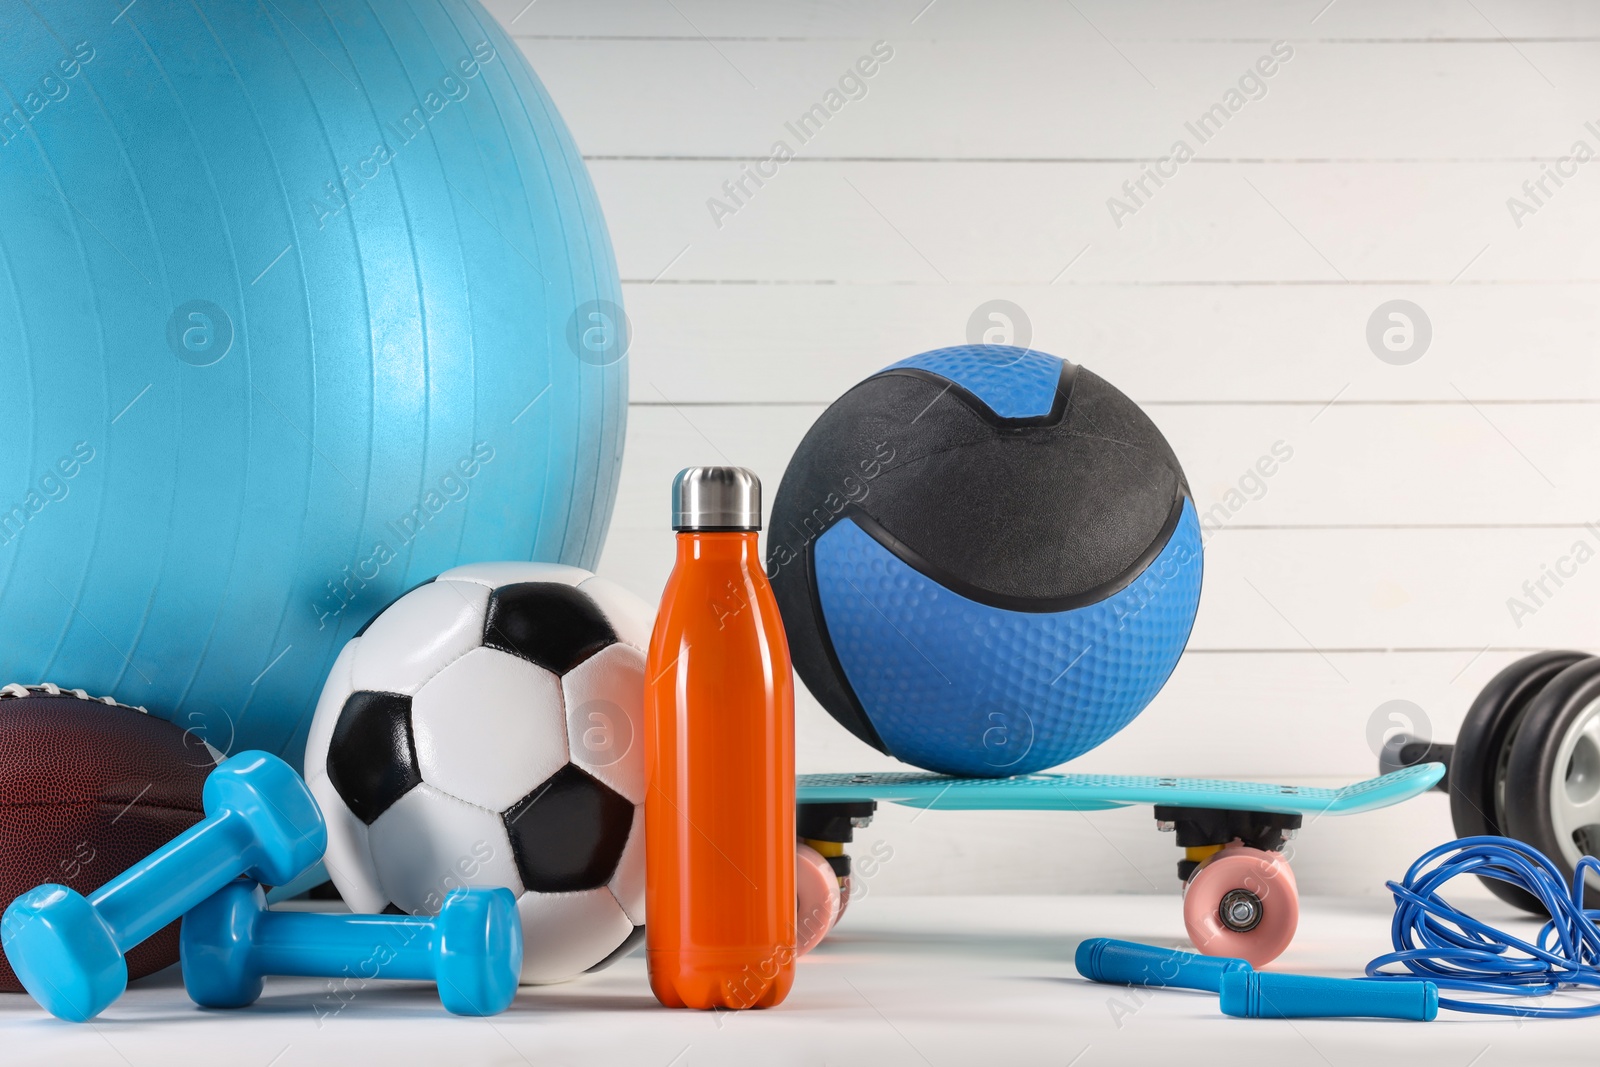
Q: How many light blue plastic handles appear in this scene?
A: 2